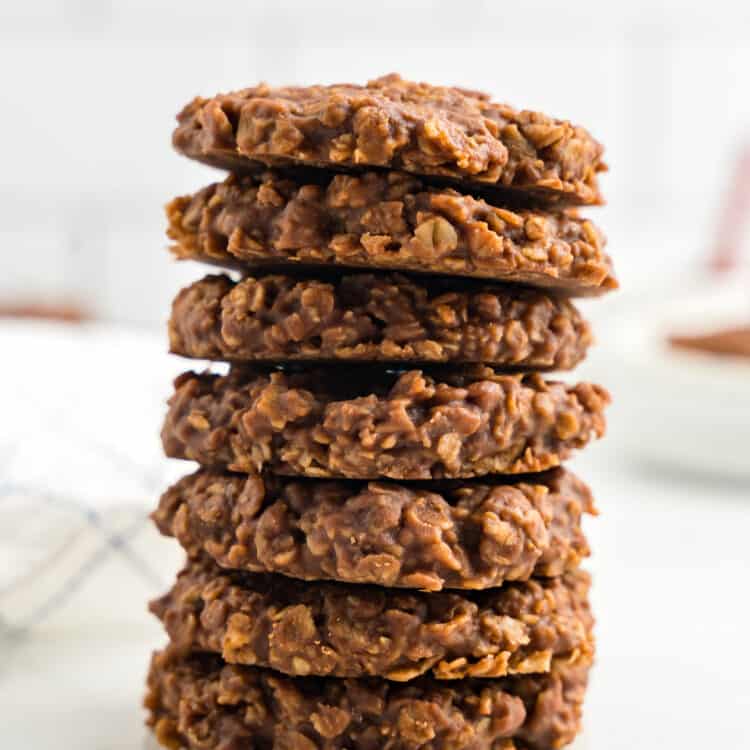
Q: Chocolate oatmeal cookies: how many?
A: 7